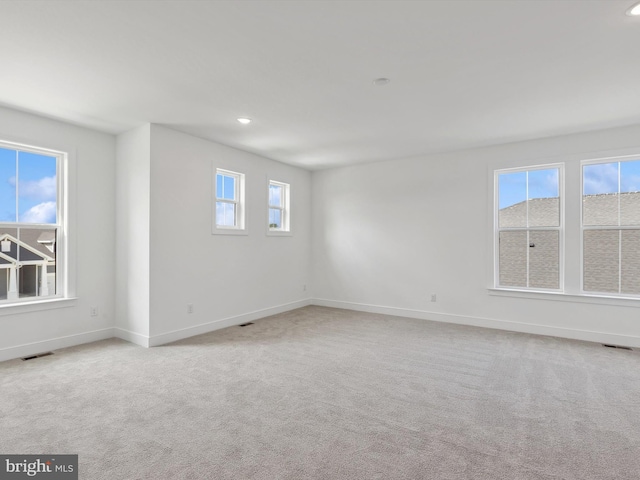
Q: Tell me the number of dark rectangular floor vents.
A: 3